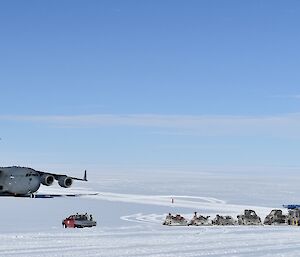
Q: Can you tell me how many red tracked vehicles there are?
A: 1